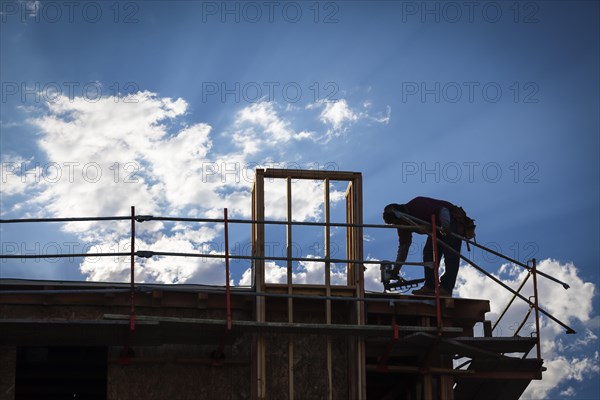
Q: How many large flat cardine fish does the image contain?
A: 0